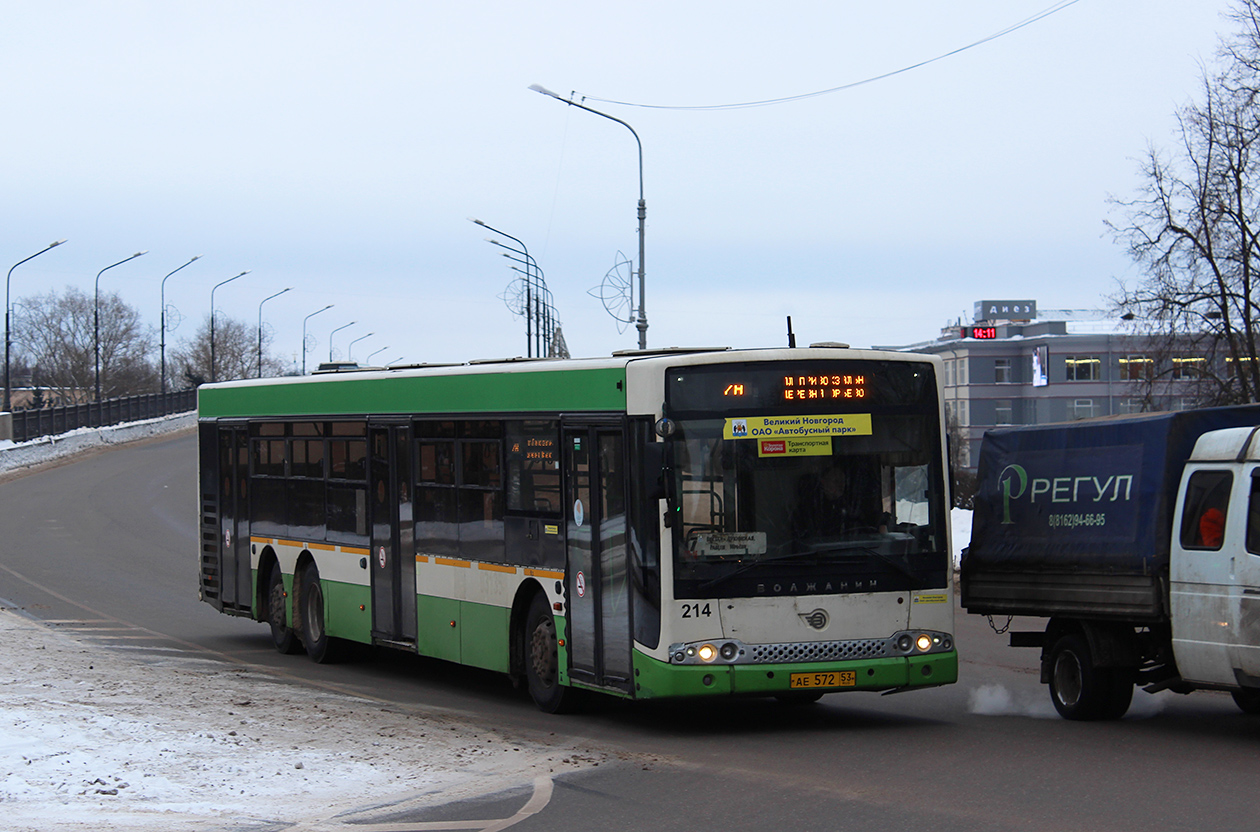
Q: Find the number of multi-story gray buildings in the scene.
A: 1